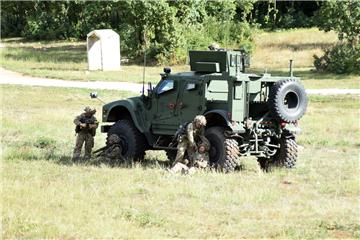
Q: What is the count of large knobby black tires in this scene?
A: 4